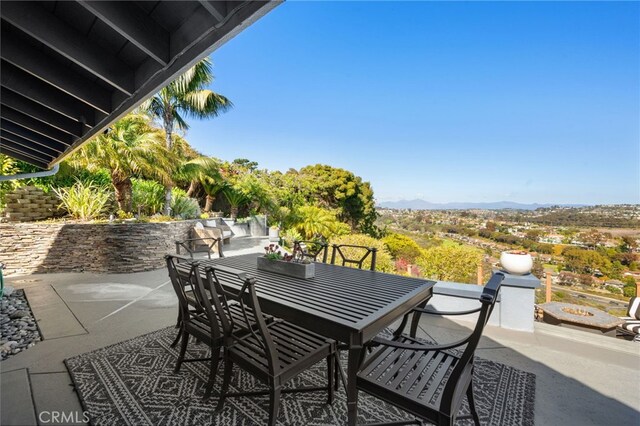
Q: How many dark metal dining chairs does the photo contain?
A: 6